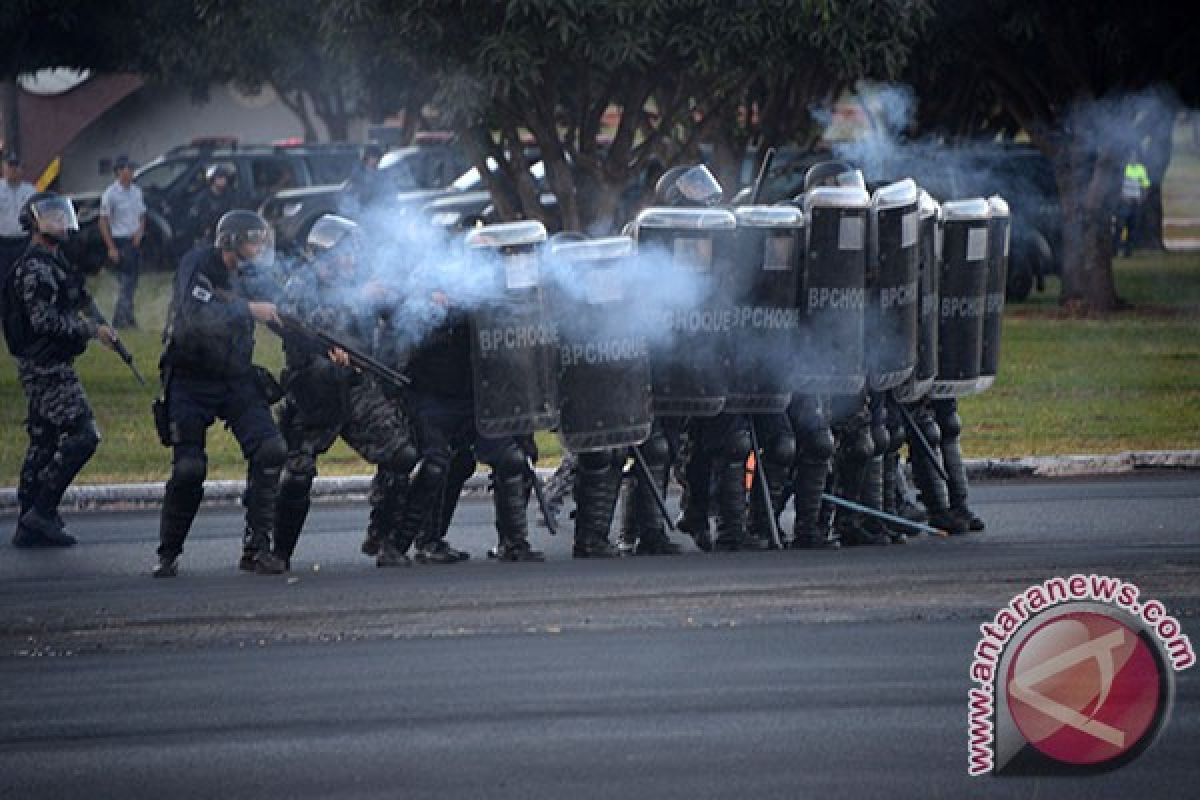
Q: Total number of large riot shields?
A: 9